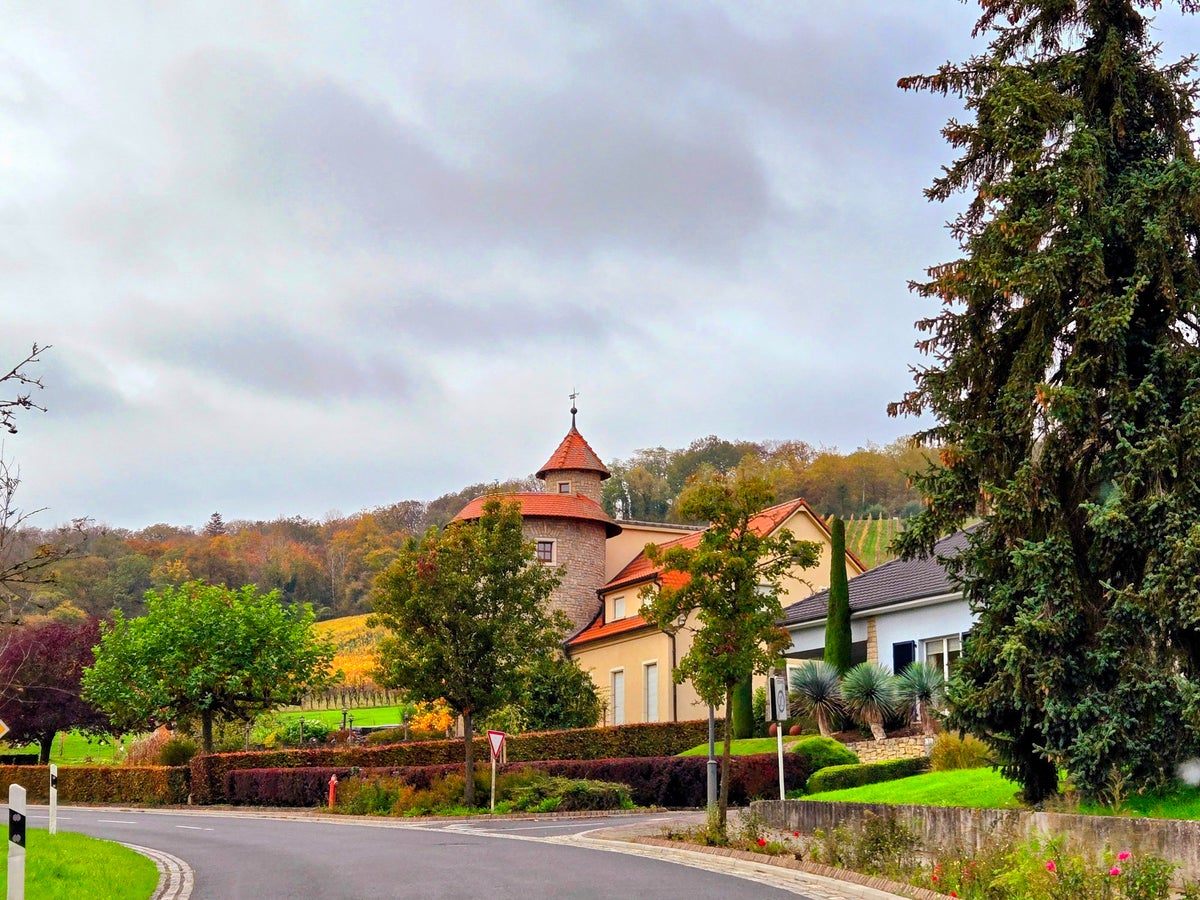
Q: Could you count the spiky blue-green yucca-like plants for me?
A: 3